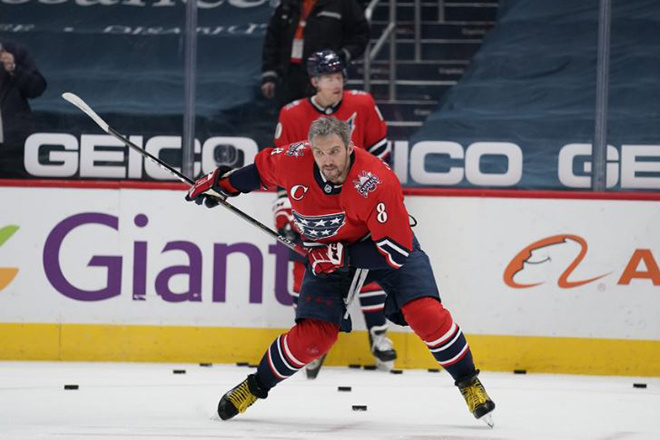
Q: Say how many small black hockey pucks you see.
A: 13